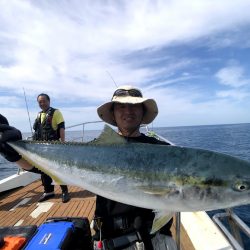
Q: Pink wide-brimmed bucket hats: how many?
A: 0